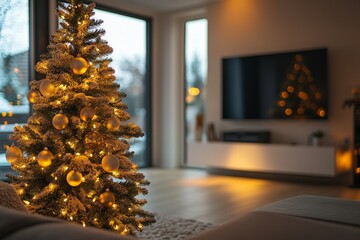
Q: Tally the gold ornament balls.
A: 11